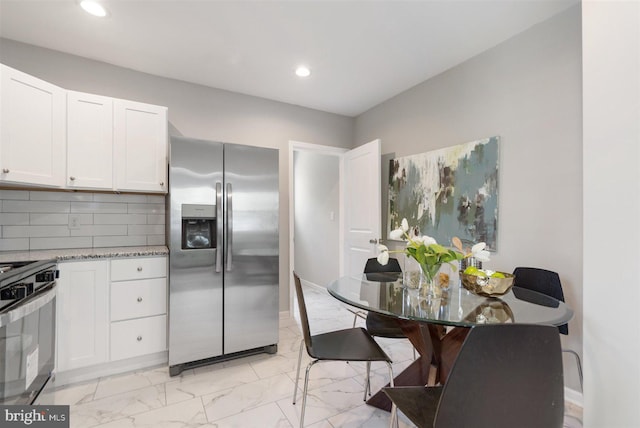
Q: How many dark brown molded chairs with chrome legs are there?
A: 4